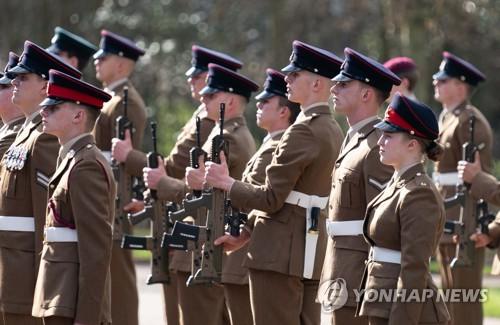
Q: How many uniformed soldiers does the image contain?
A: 13